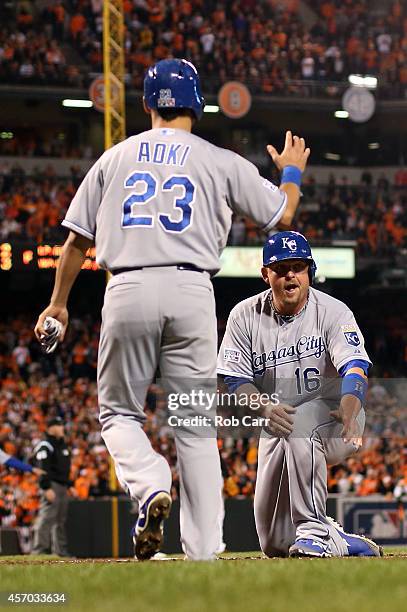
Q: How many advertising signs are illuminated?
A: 1